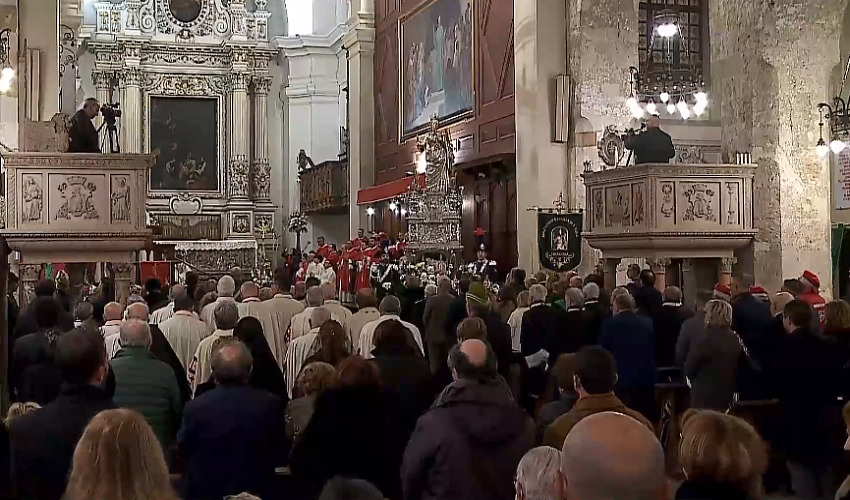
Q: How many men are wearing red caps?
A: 3